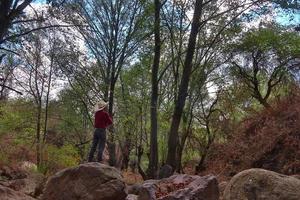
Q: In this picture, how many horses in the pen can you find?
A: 0